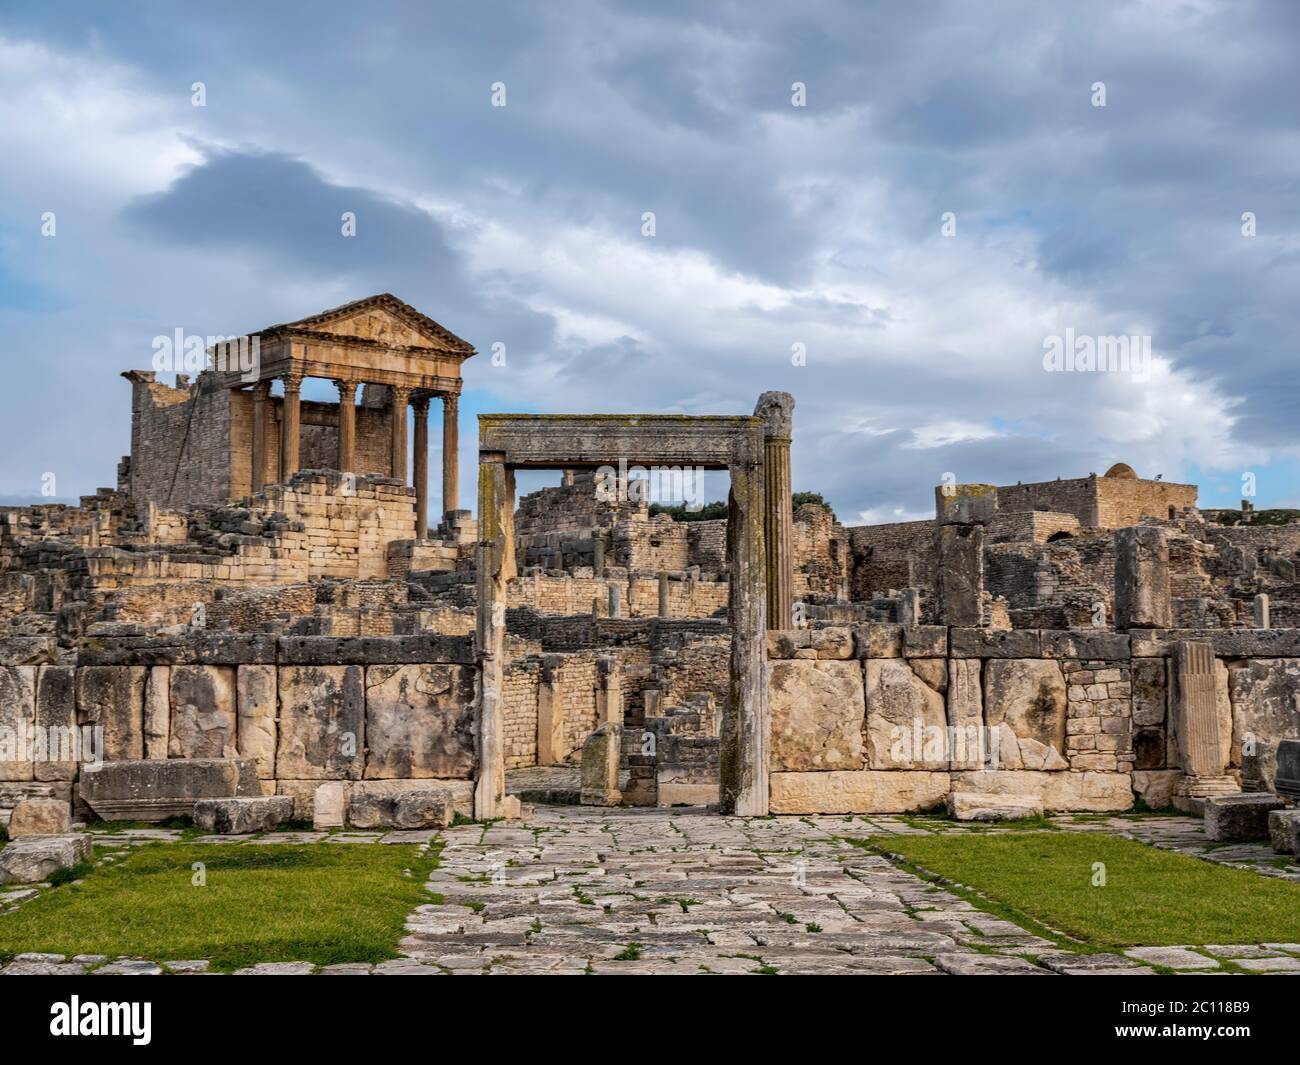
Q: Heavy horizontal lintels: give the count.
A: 1